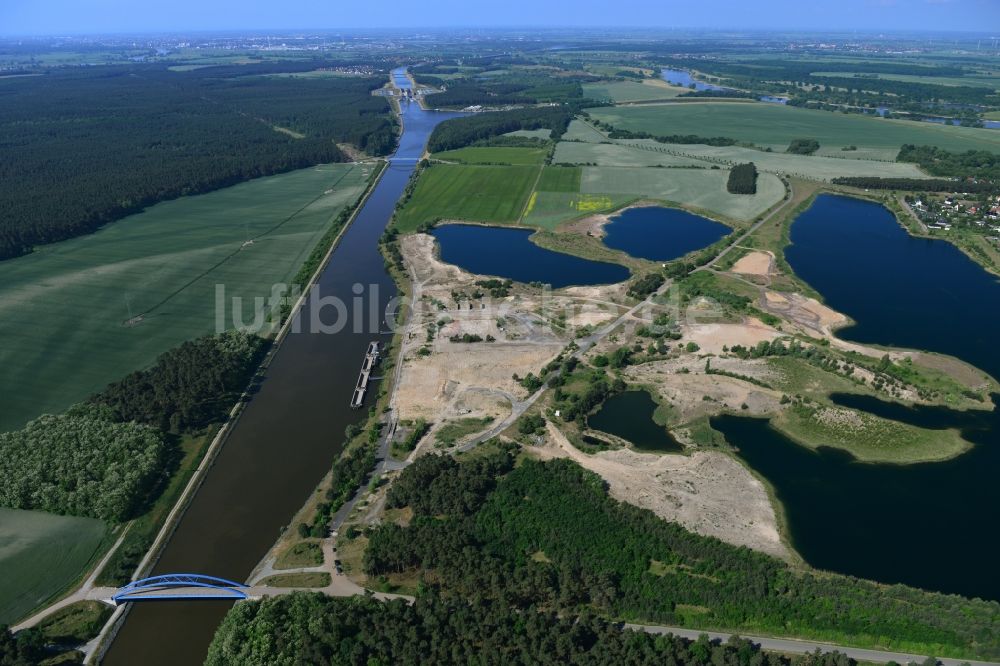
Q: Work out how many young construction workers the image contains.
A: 0